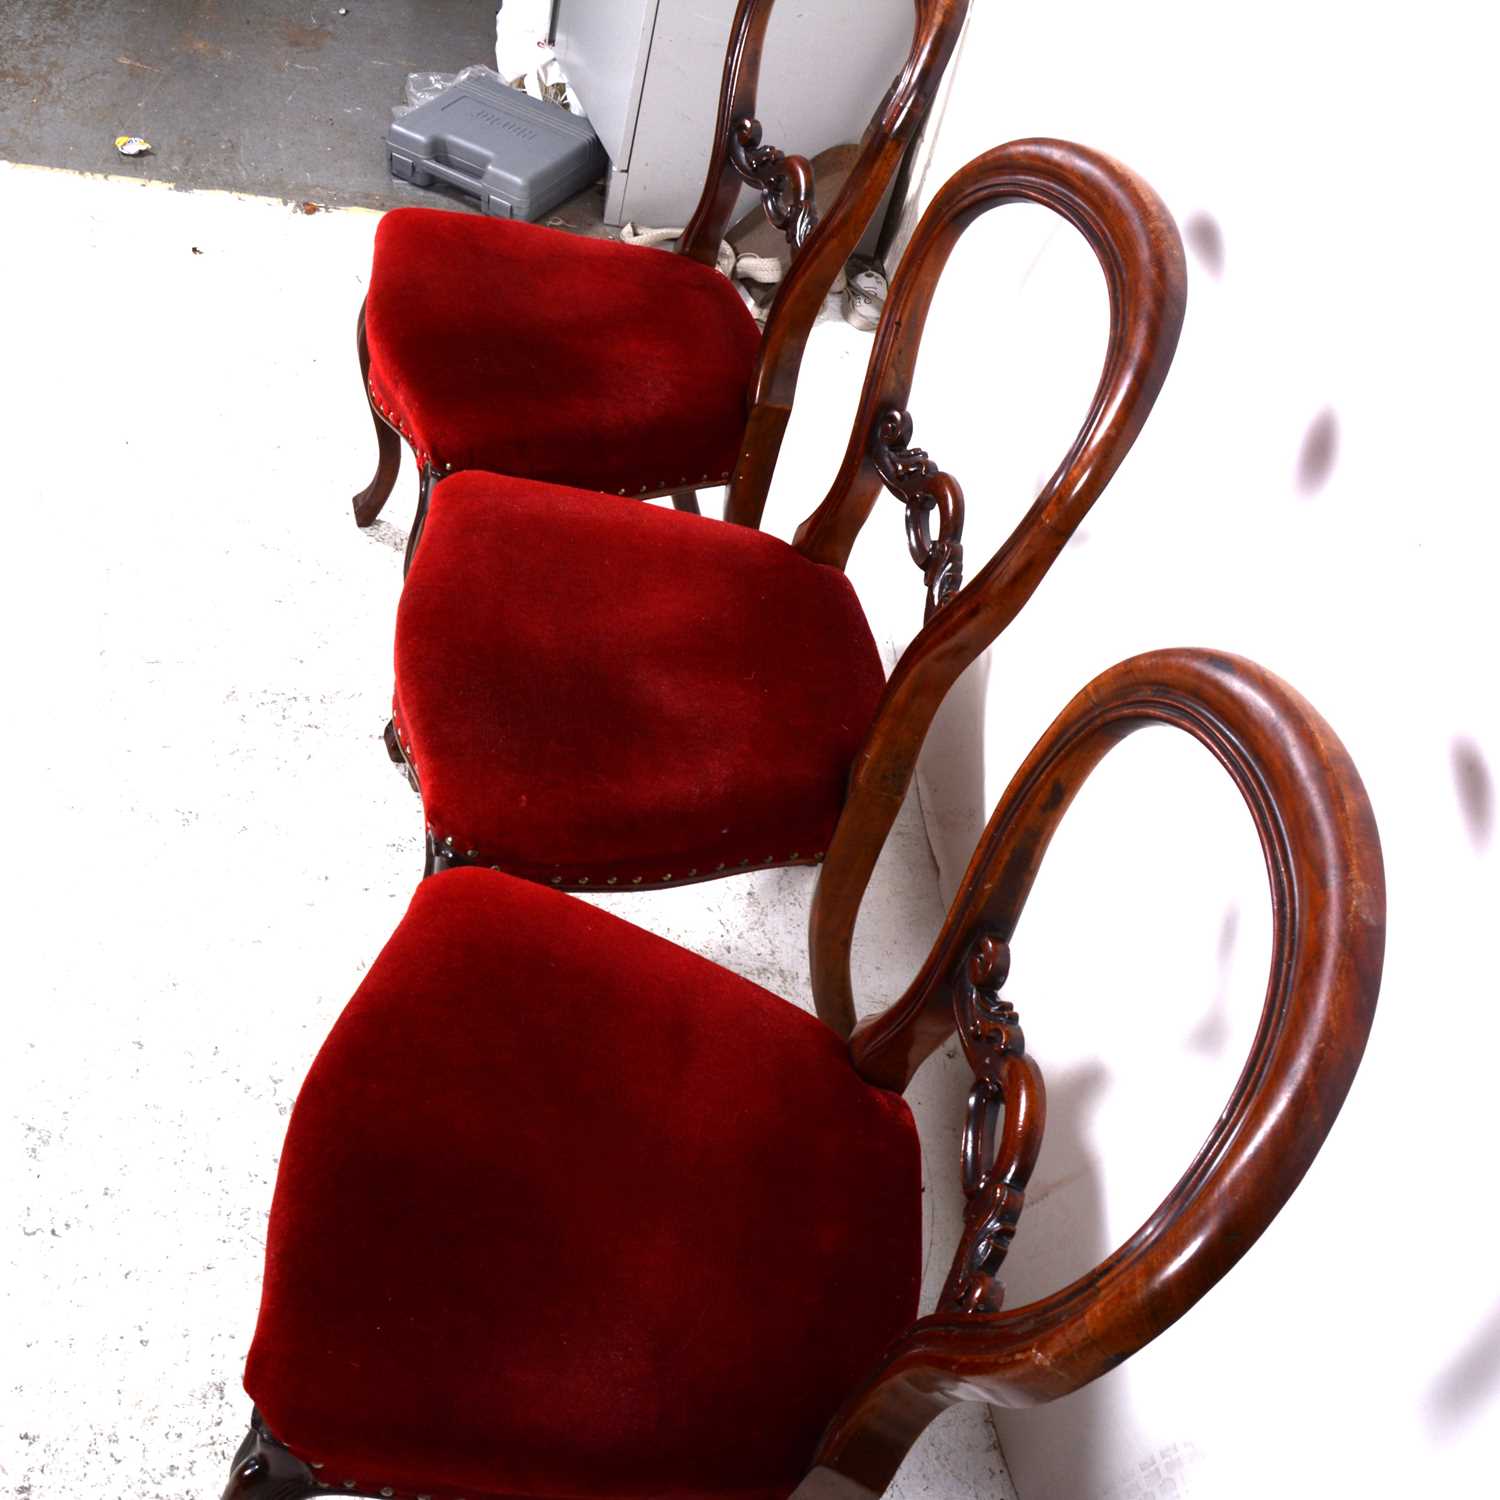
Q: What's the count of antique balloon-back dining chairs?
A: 3